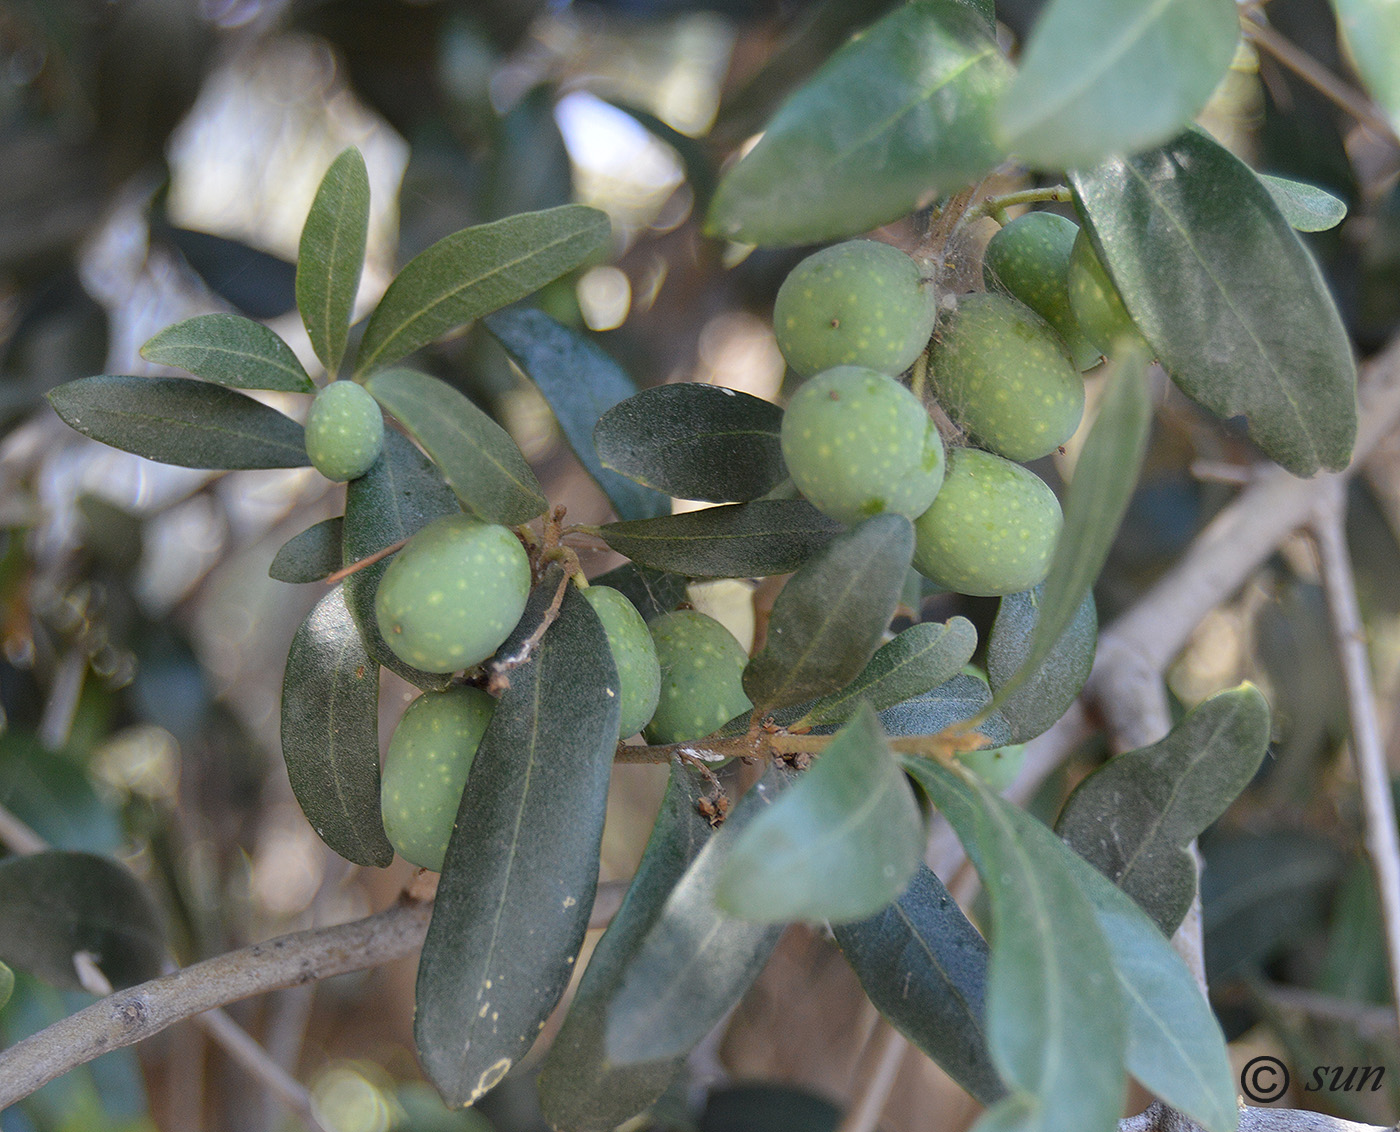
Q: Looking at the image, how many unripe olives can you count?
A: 11